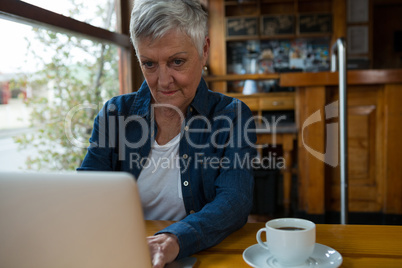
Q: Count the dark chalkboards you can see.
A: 3